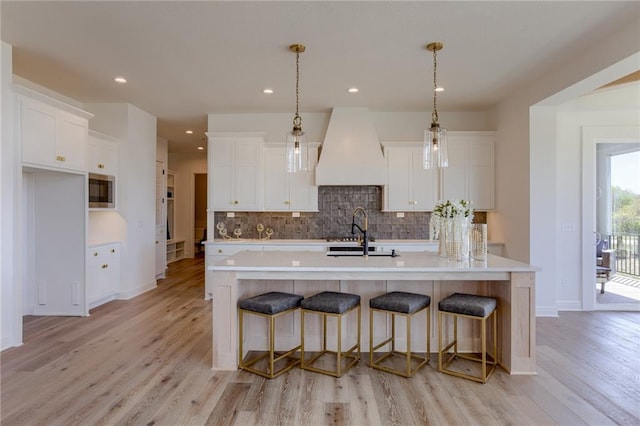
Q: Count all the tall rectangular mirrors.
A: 0